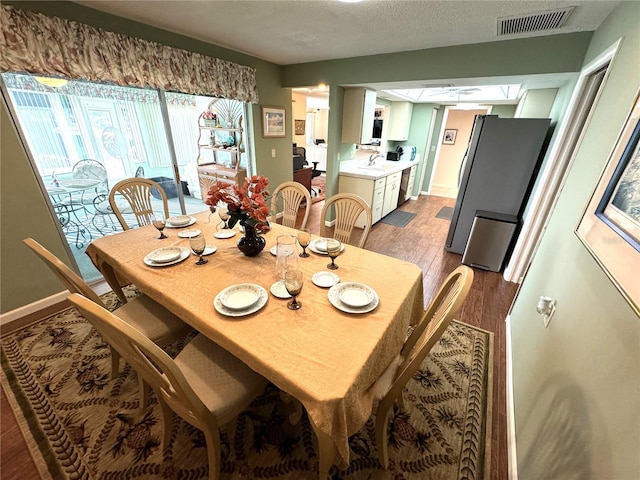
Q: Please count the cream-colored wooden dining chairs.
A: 6